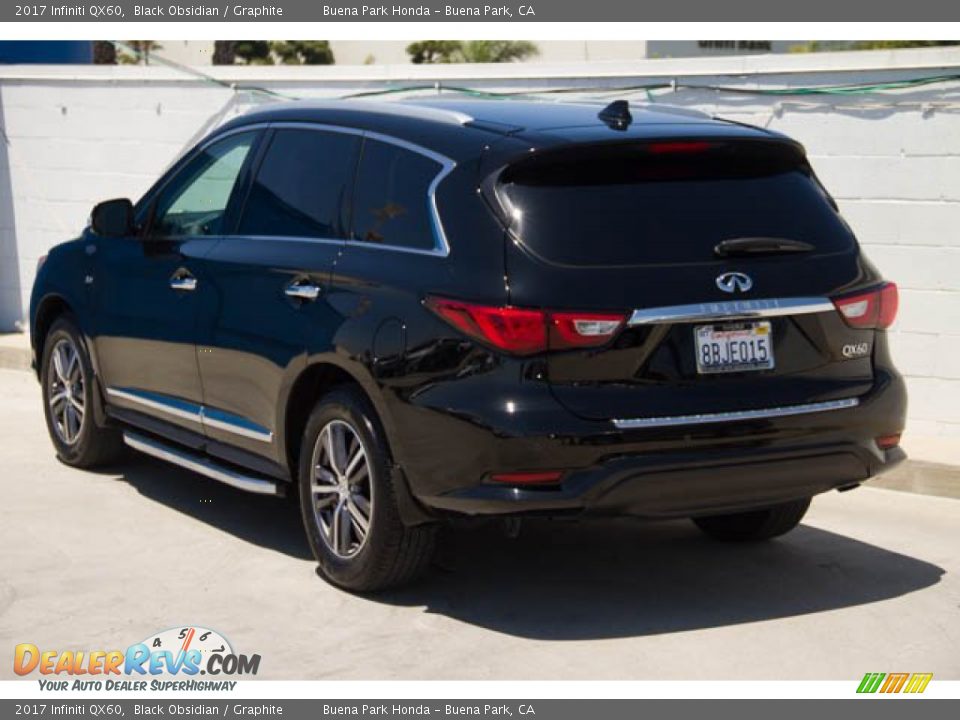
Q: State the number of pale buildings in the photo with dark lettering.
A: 1